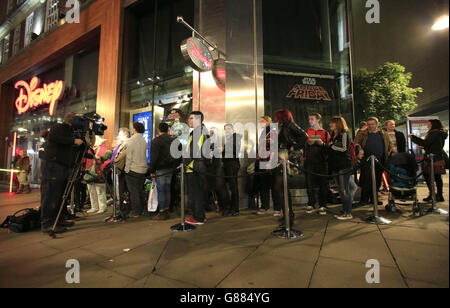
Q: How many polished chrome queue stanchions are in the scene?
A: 5